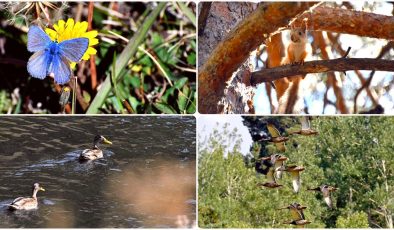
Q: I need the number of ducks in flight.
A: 8